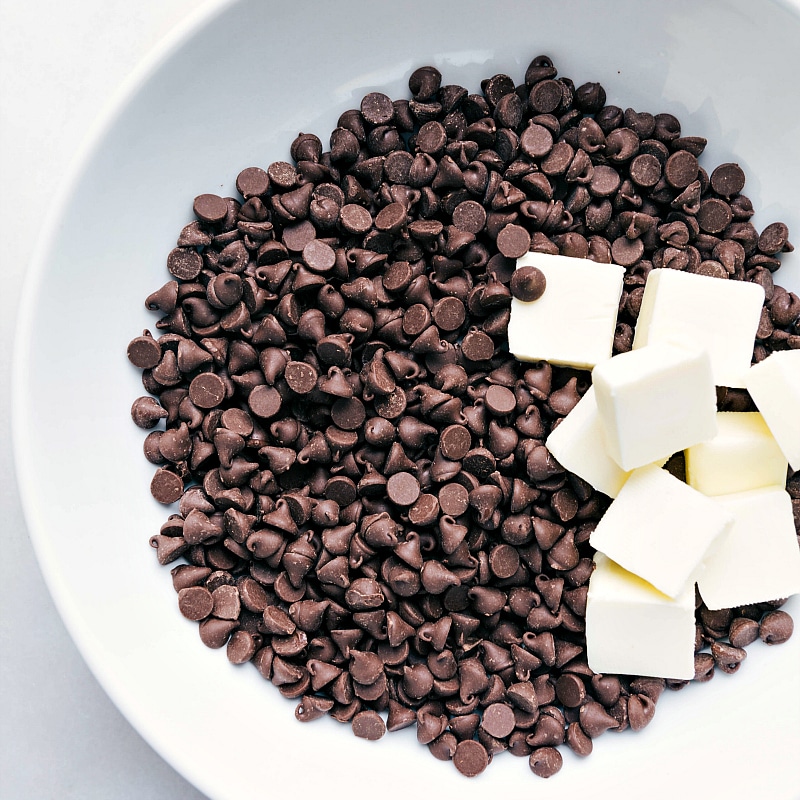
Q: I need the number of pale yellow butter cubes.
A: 9